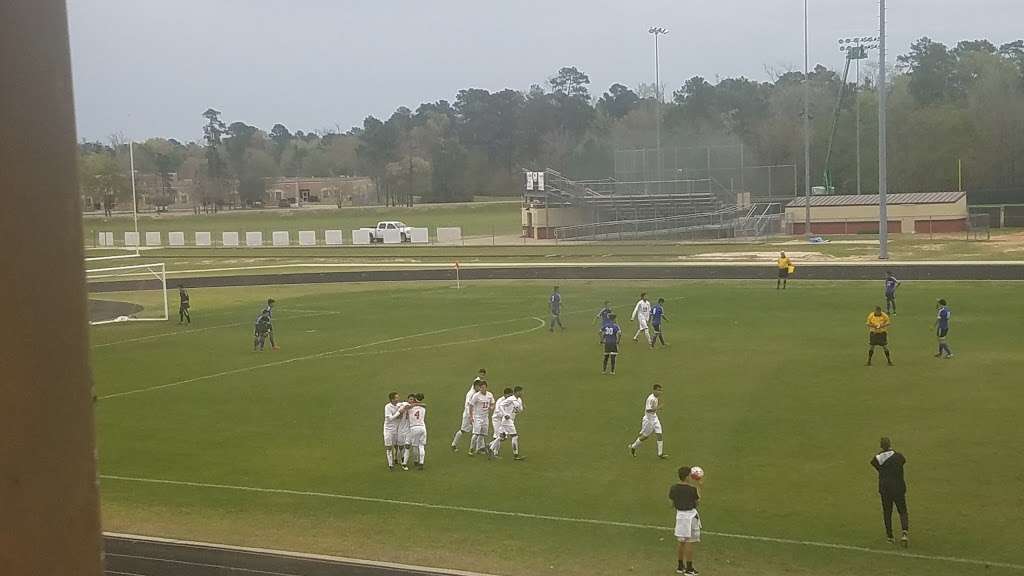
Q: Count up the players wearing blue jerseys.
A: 8